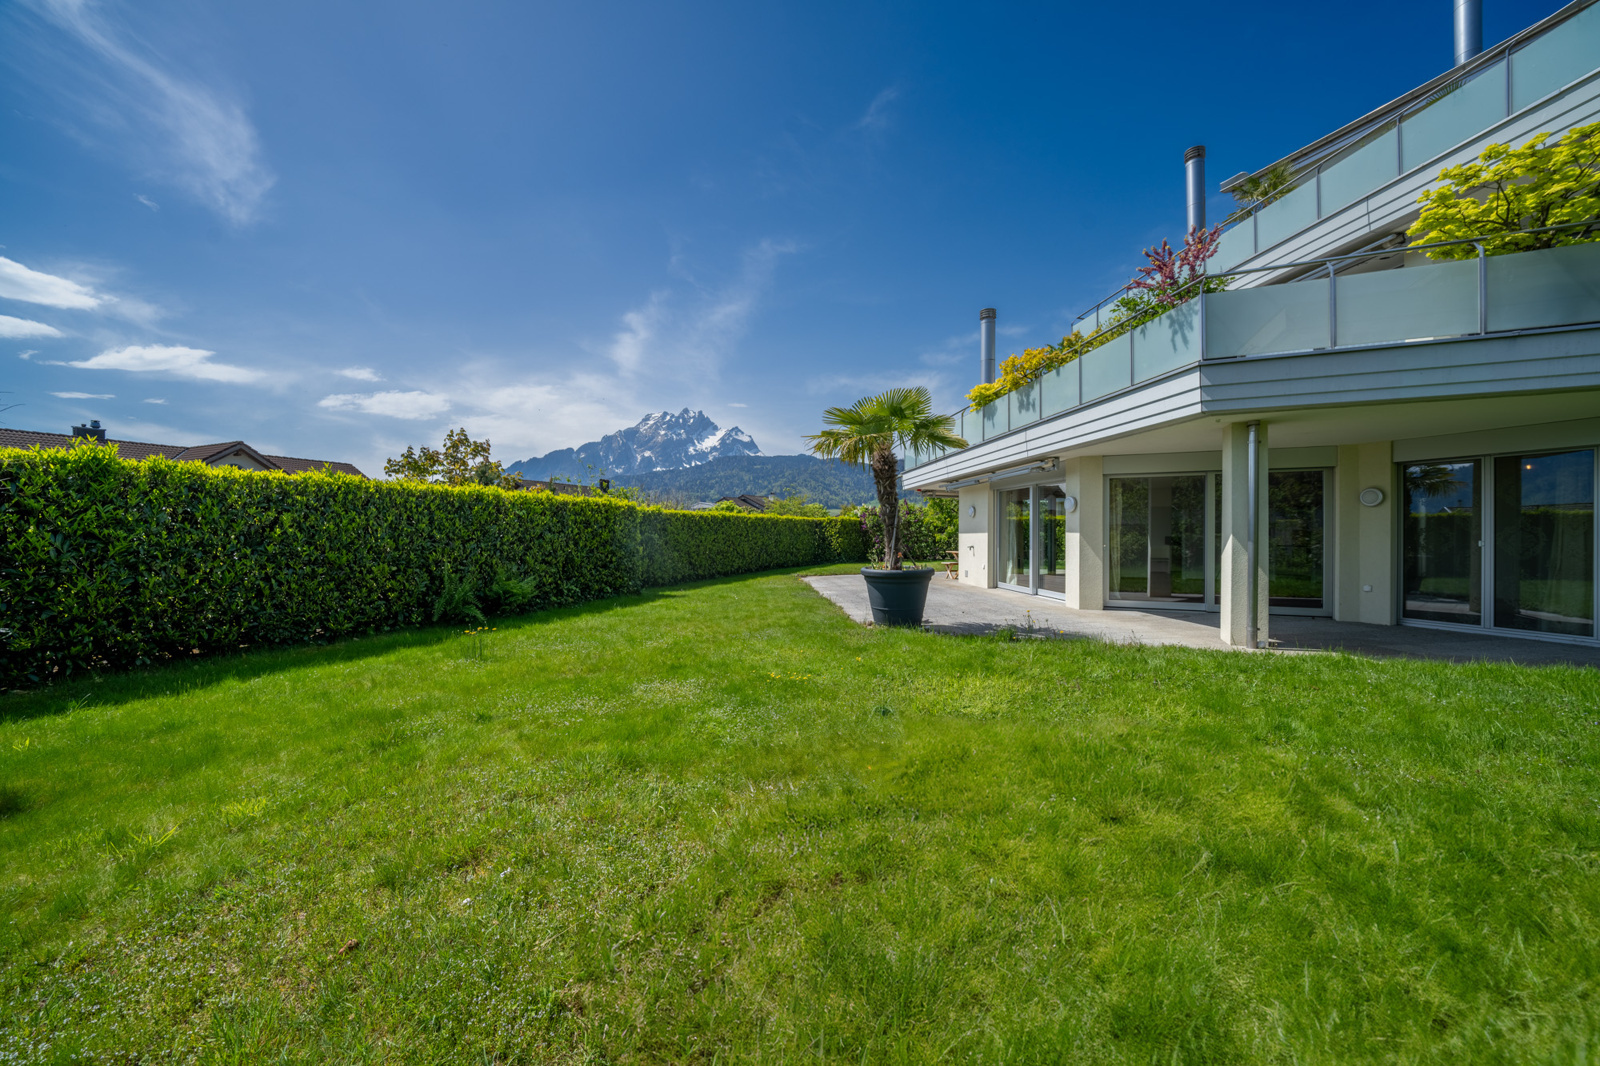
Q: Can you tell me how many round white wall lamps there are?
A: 3